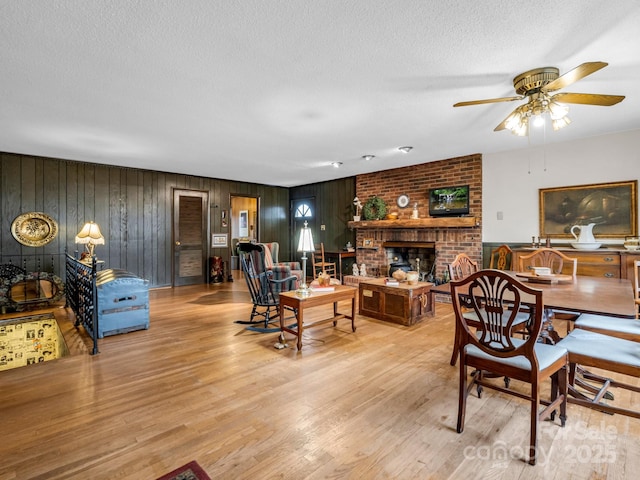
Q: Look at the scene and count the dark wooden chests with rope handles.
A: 1